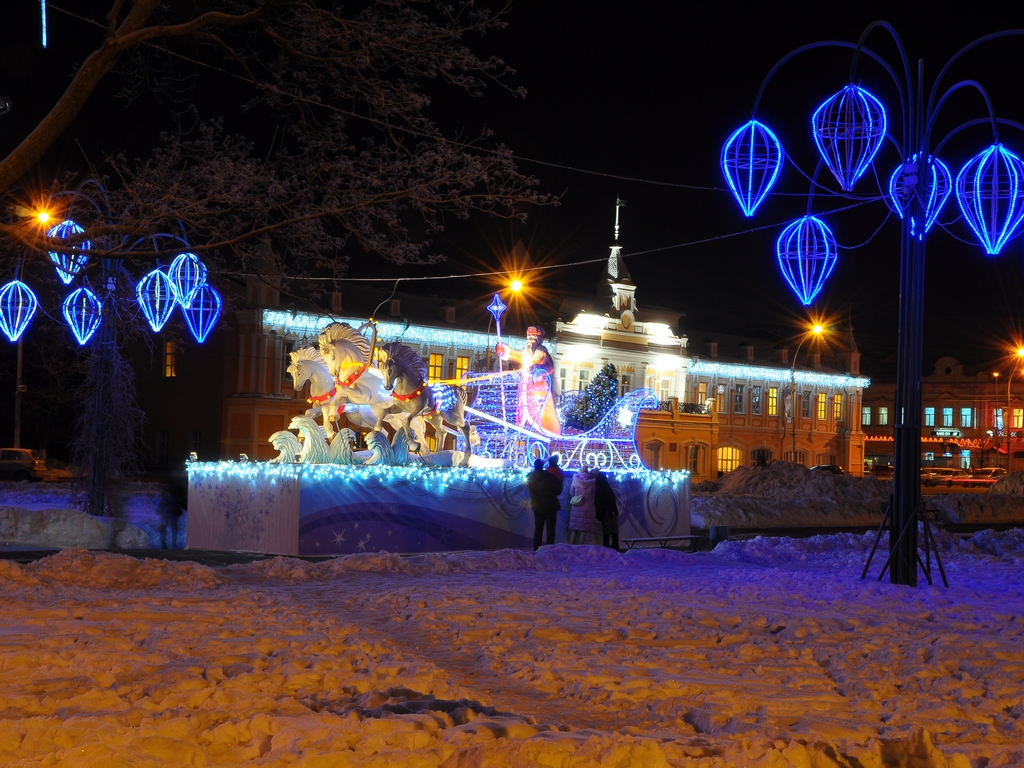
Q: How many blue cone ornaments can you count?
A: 11